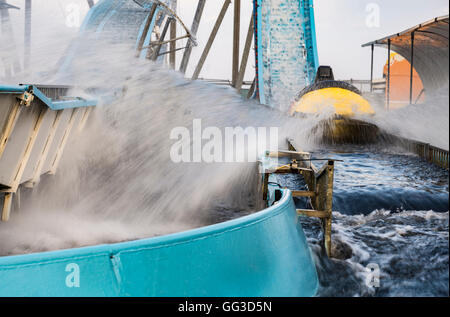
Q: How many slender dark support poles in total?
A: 3